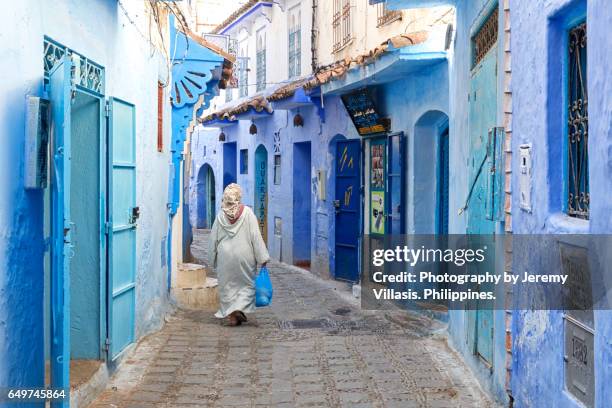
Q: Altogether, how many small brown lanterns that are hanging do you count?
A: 3